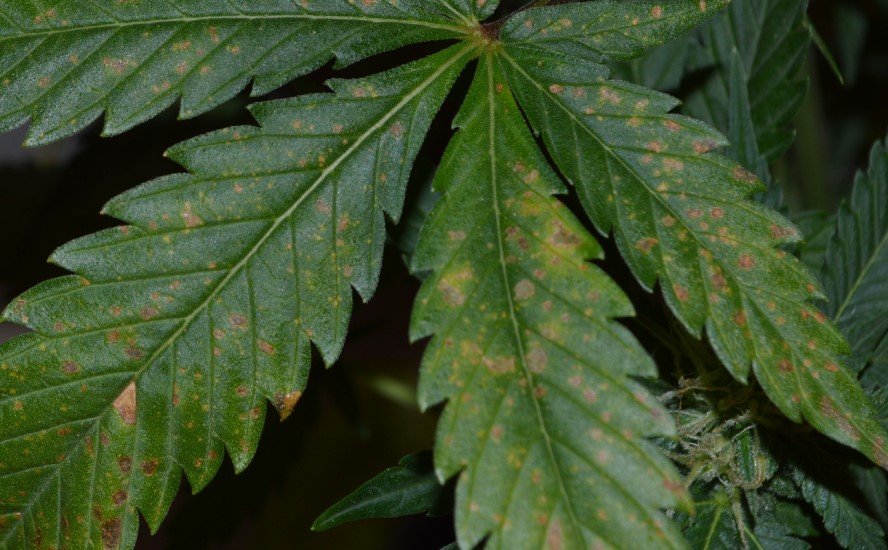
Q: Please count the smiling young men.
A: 0